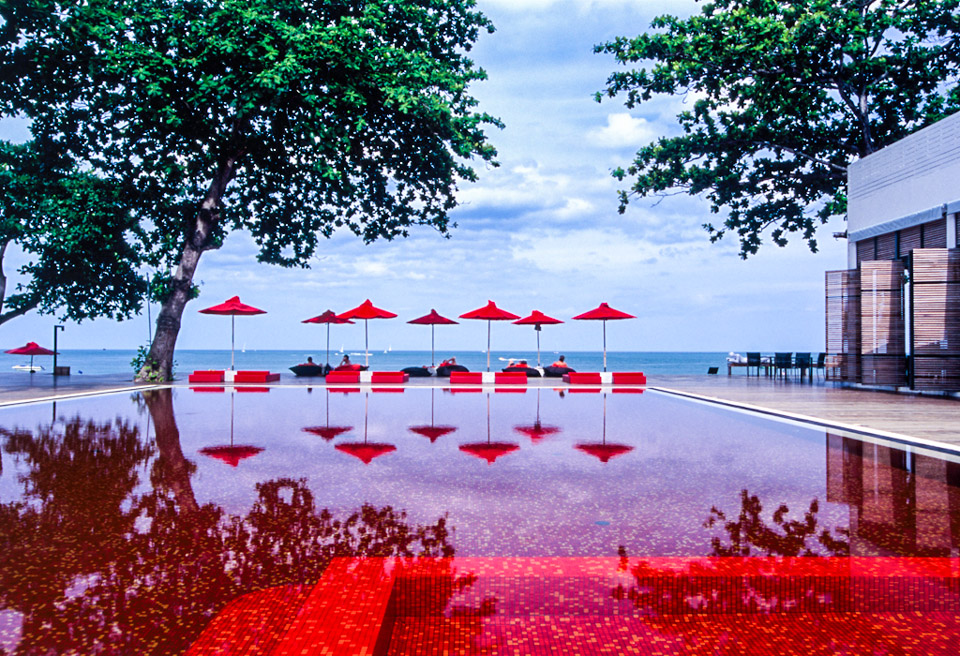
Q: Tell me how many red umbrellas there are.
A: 8